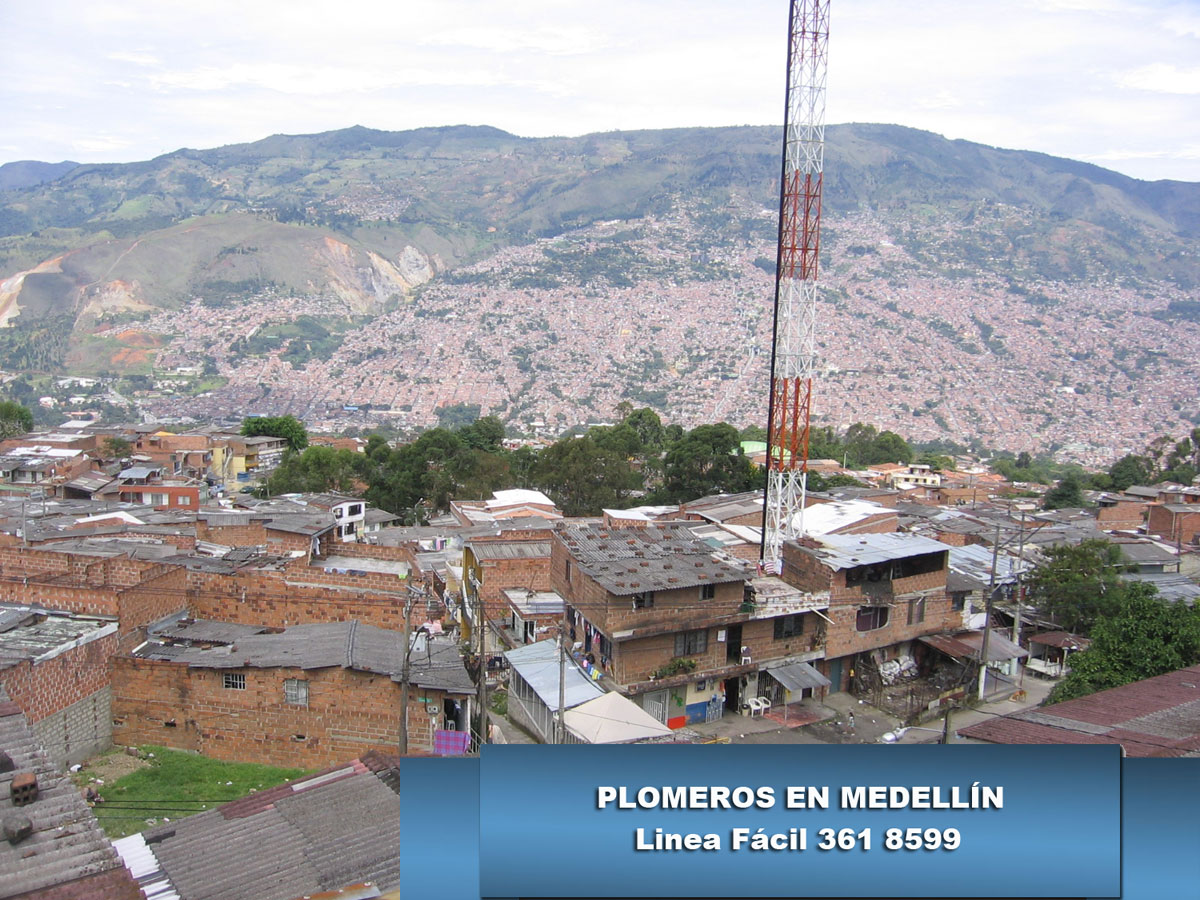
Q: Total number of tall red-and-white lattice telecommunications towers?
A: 1